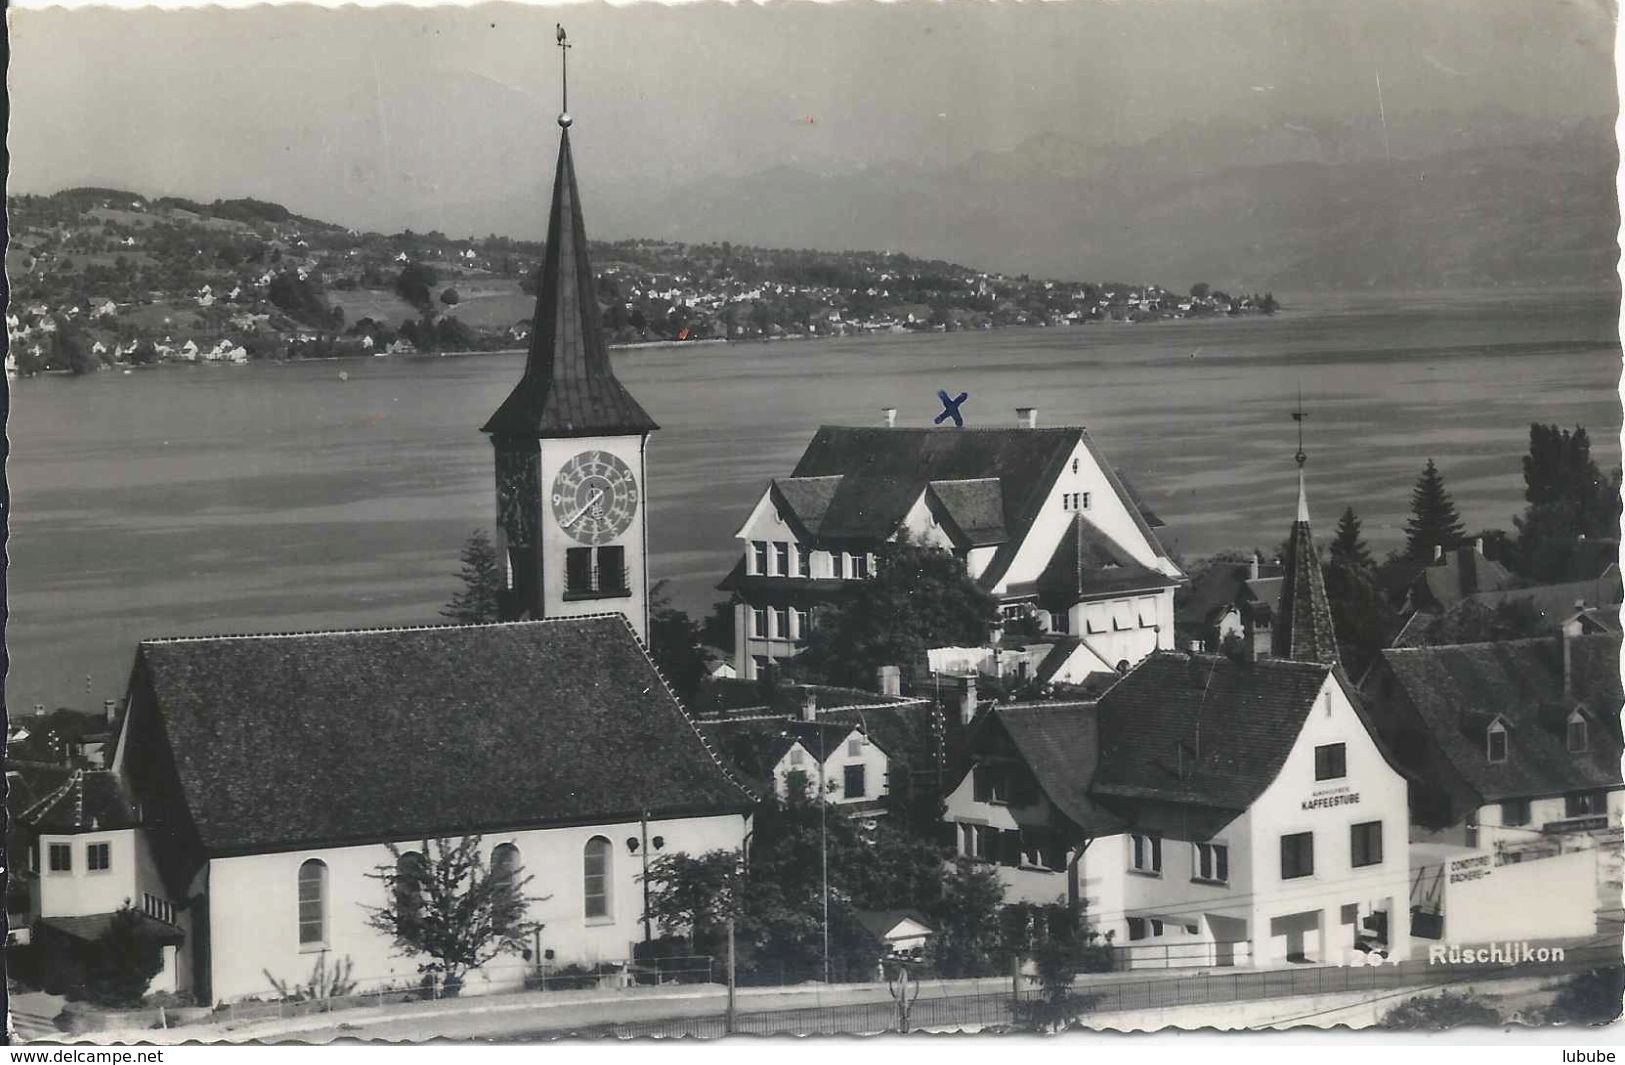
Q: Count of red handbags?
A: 0